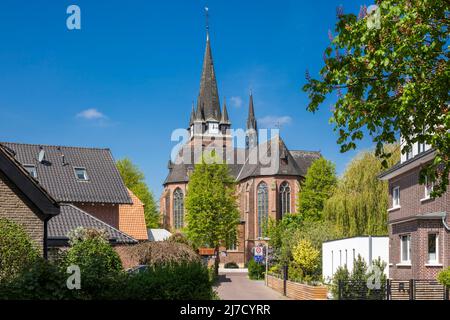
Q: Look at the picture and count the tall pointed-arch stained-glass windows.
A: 3